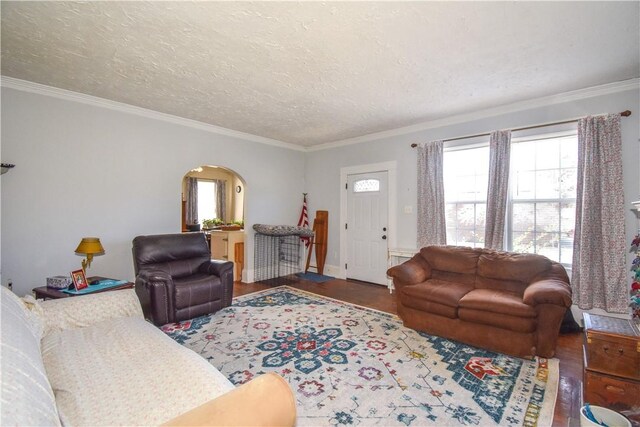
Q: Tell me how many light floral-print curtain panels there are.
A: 3